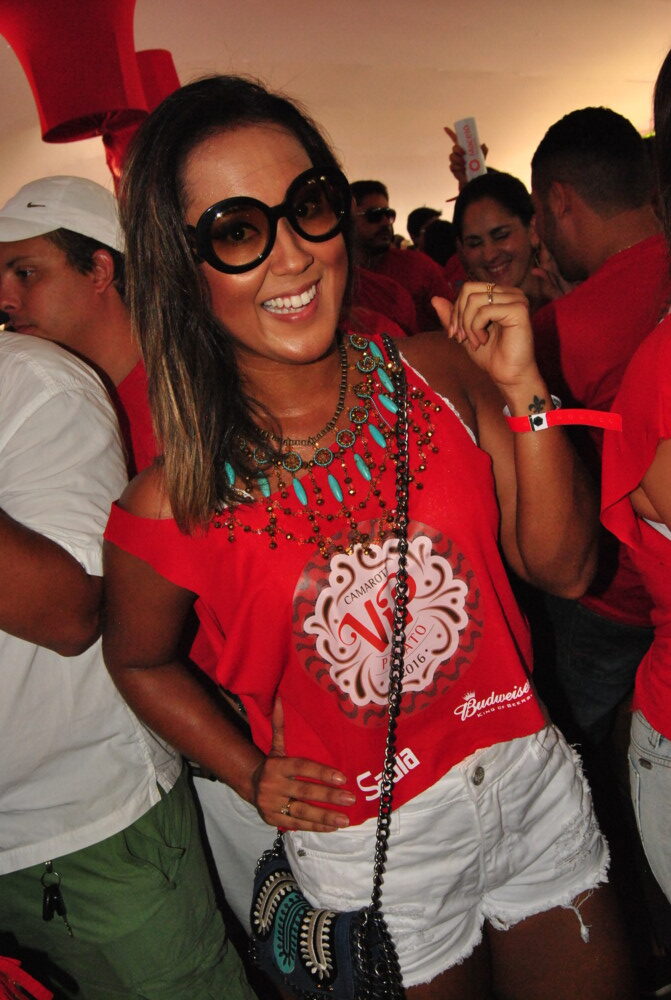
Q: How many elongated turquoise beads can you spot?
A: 9